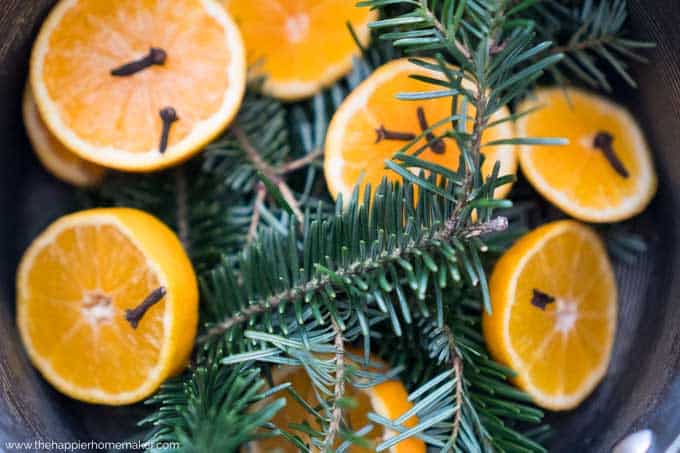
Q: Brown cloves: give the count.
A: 7